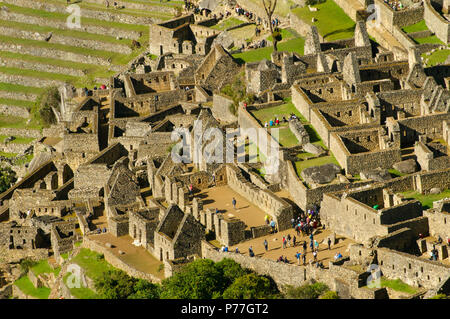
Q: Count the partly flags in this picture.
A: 0